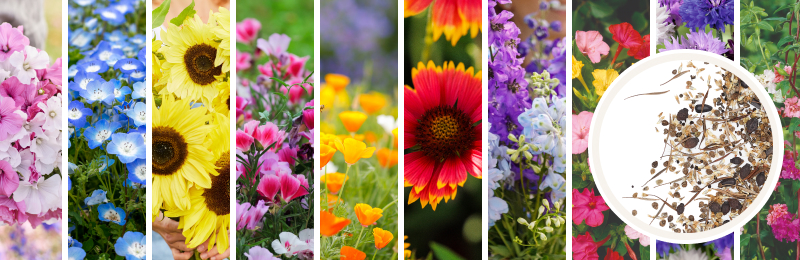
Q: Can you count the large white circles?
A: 1